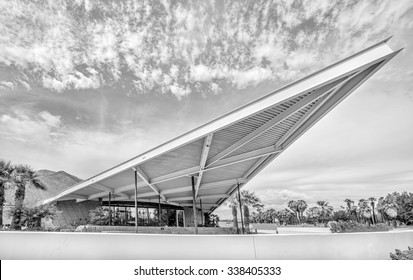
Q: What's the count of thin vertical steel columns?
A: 6